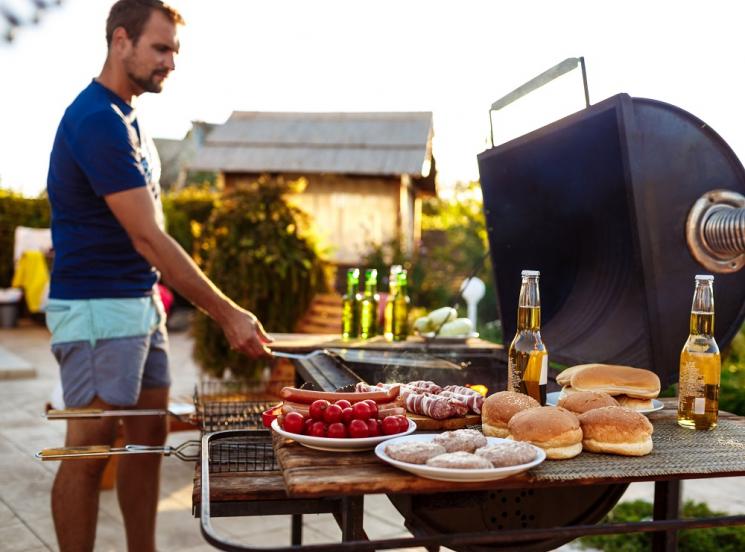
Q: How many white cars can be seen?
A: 0